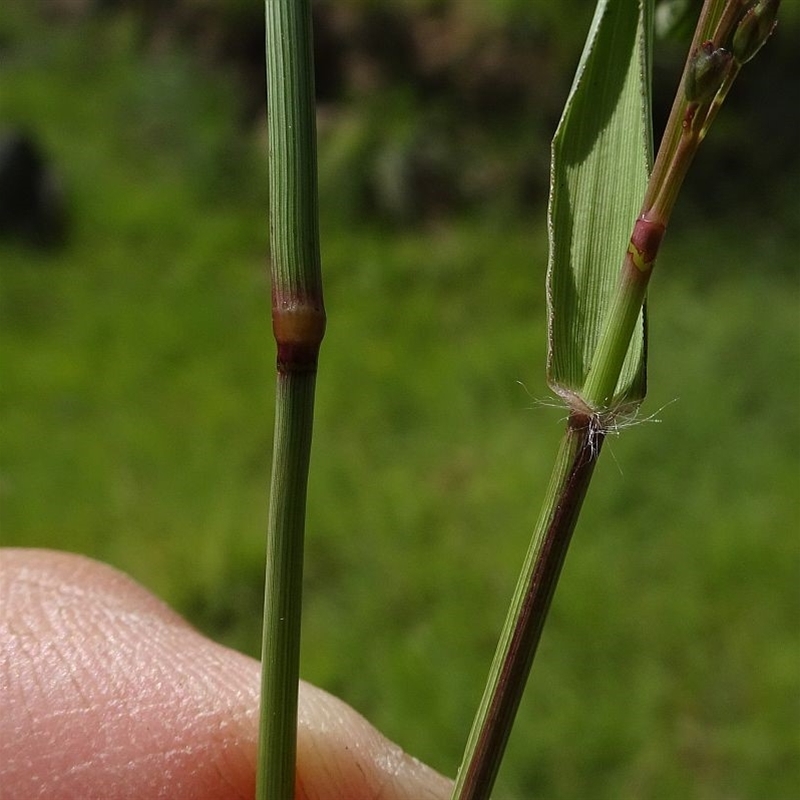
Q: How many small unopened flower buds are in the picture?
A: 2